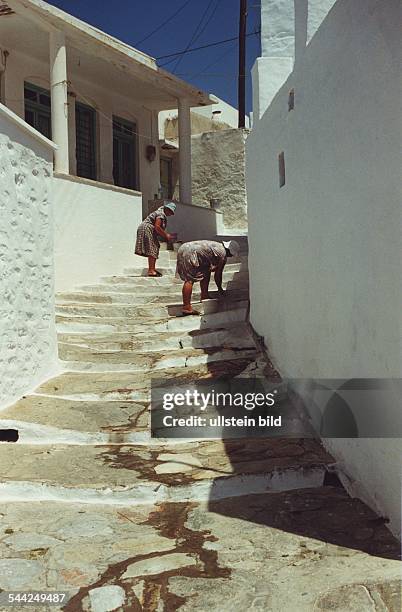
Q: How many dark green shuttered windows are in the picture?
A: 3